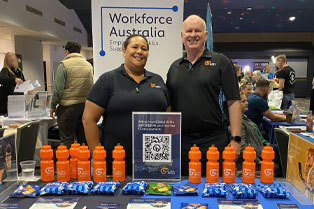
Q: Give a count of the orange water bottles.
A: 11